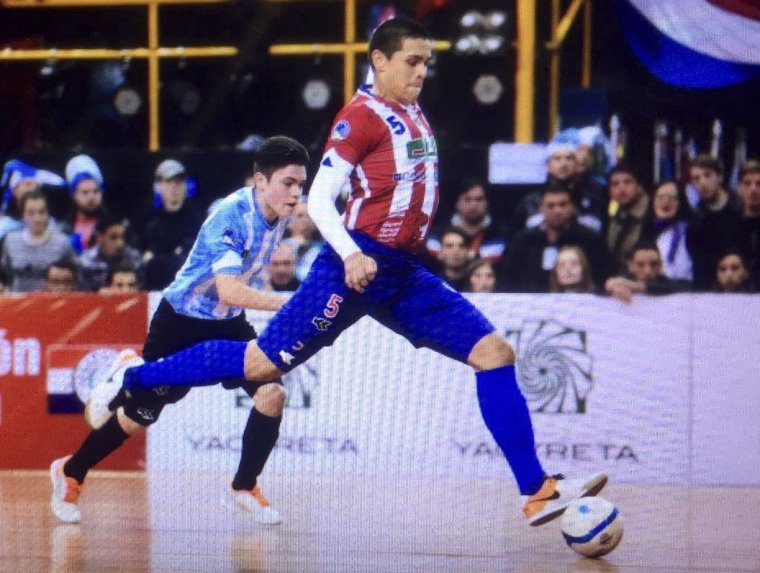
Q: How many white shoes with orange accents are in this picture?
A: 4